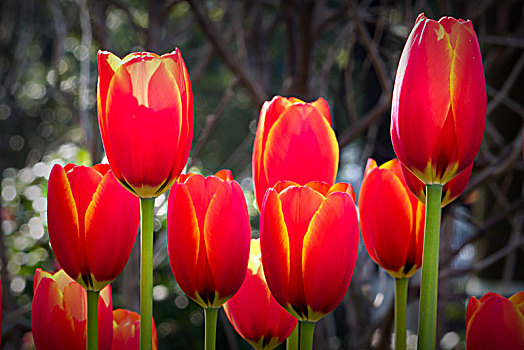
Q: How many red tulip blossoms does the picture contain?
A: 12